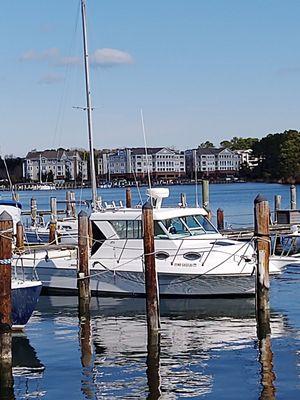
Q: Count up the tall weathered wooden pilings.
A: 4